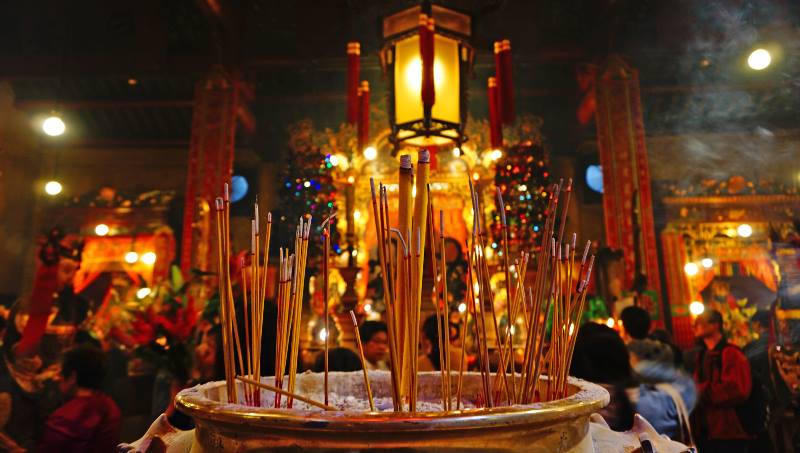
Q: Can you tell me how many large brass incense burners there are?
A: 1